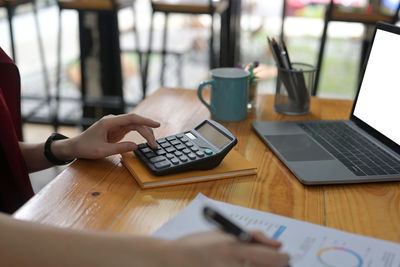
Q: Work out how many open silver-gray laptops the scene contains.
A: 1